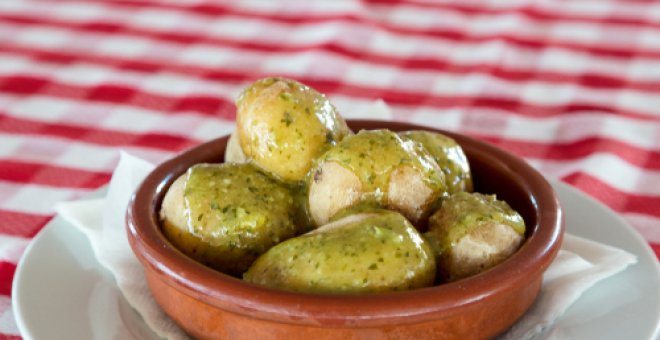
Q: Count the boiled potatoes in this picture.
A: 7